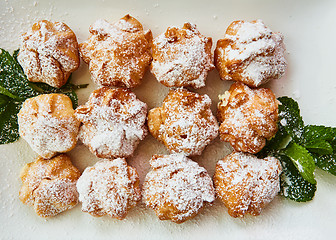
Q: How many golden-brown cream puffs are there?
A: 12